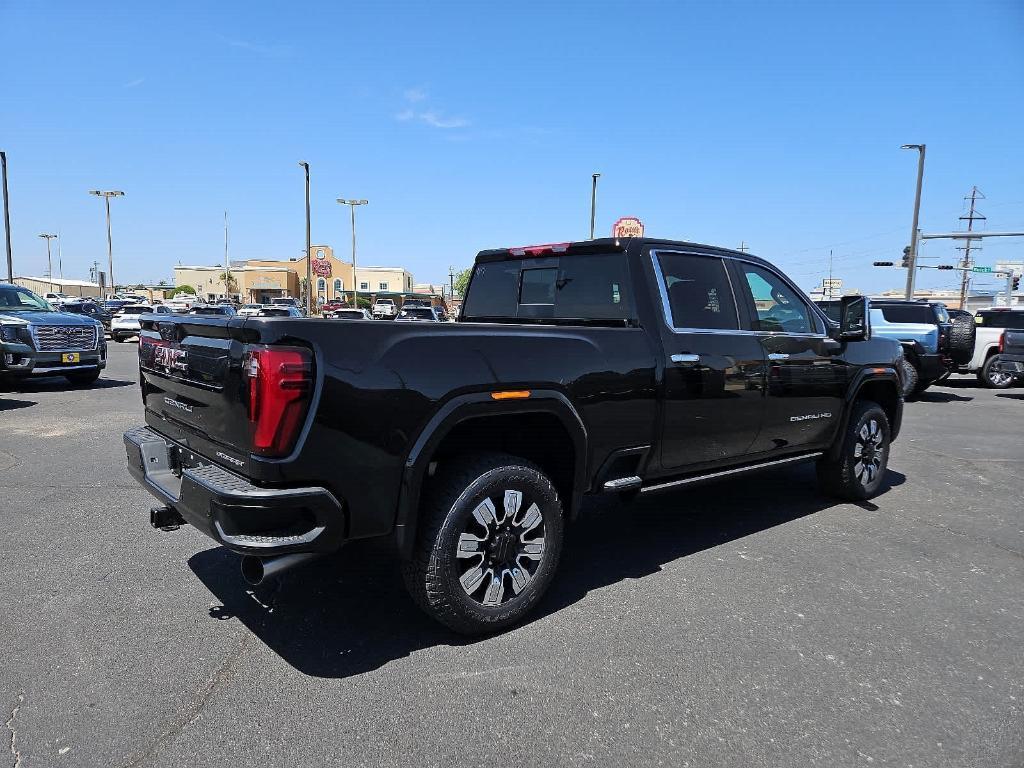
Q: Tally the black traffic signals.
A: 4